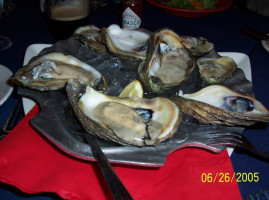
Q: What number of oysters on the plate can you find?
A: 8